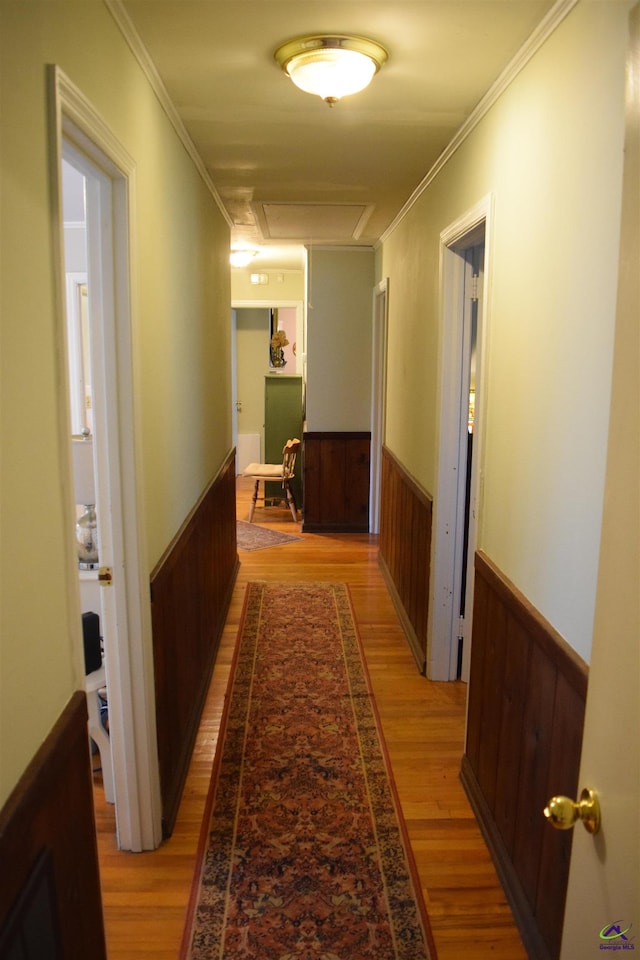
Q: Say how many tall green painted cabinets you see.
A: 1